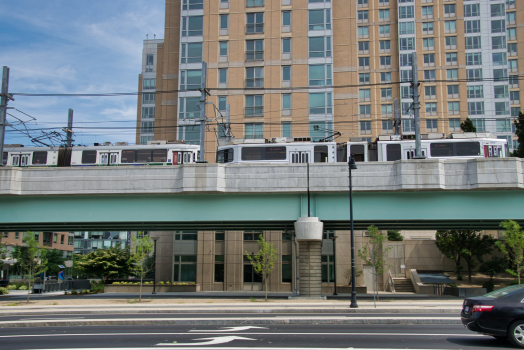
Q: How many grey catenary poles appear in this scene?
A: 6